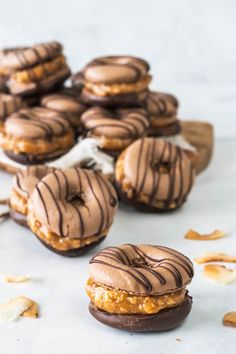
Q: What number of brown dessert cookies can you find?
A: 11